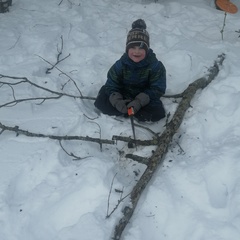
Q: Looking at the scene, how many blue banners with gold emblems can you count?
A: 0